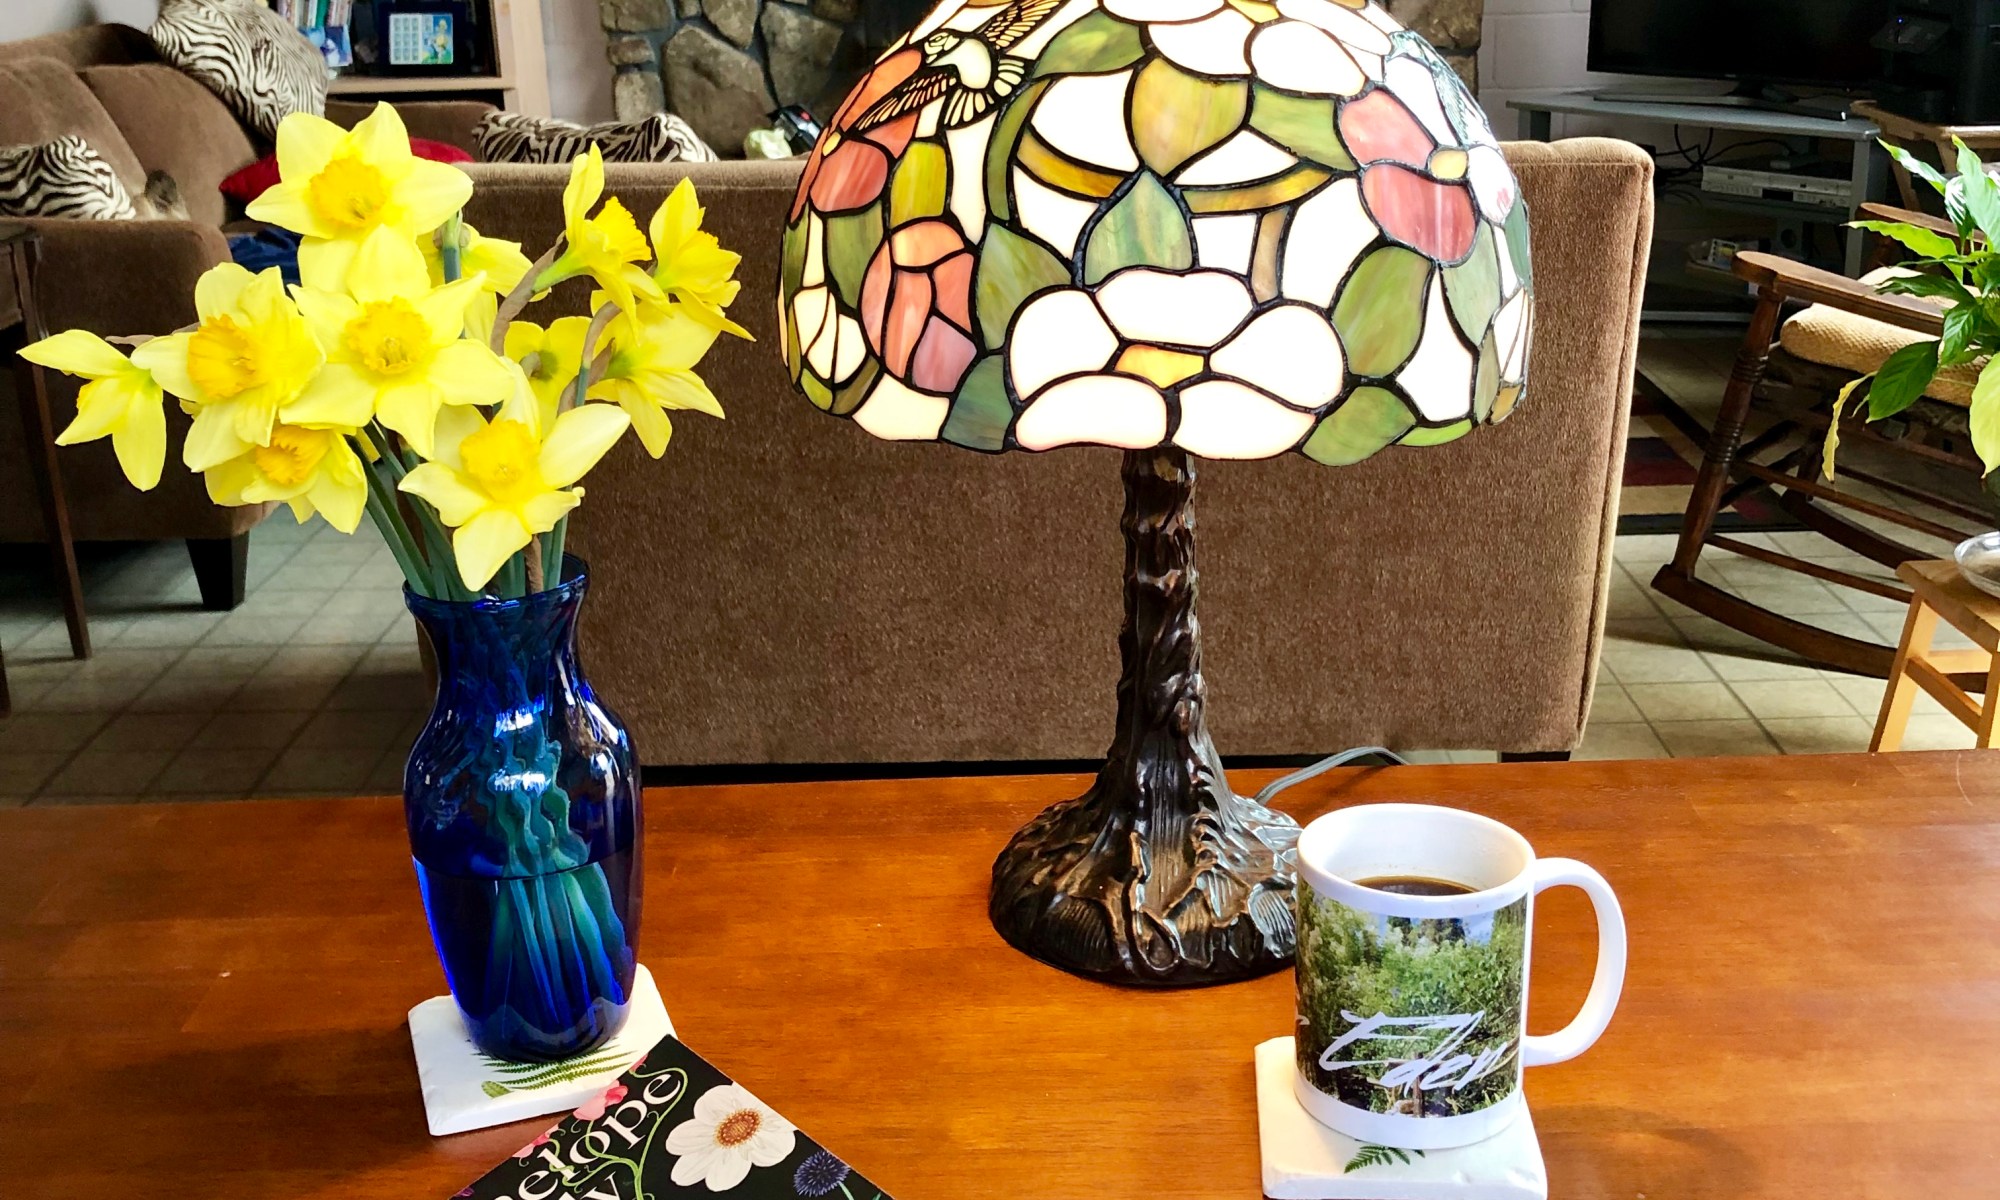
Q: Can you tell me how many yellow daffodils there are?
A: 11